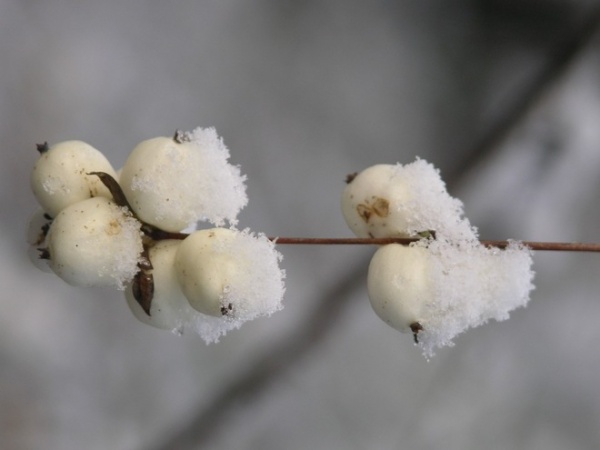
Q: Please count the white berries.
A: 8